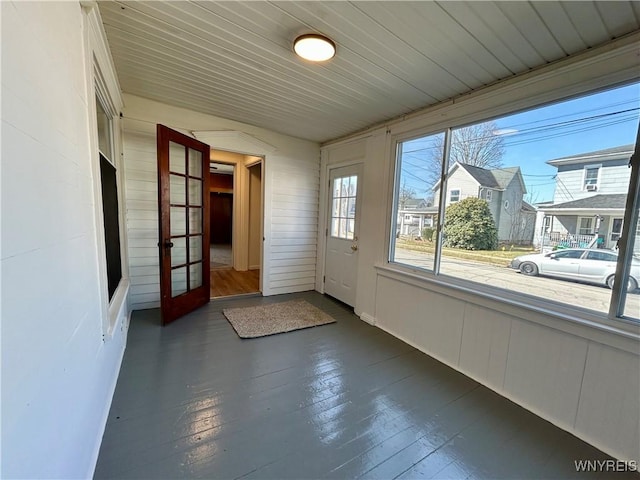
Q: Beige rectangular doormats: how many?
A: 1